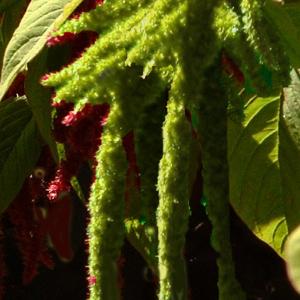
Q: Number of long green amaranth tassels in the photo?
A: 3